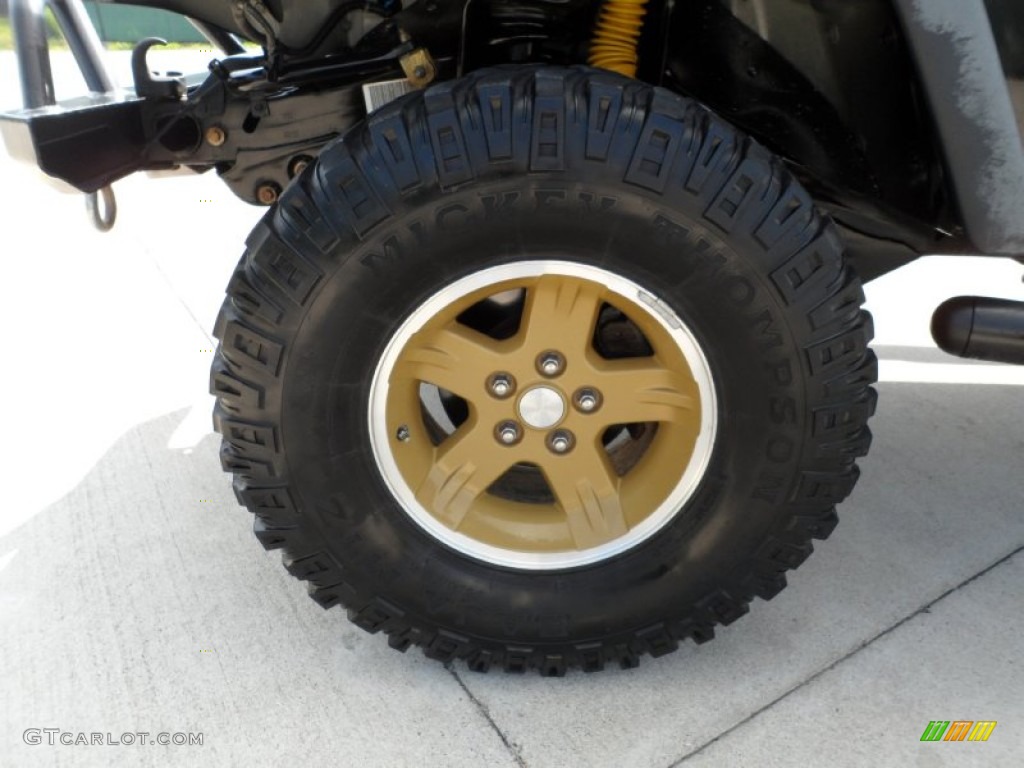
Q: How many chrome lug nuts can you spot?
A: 5